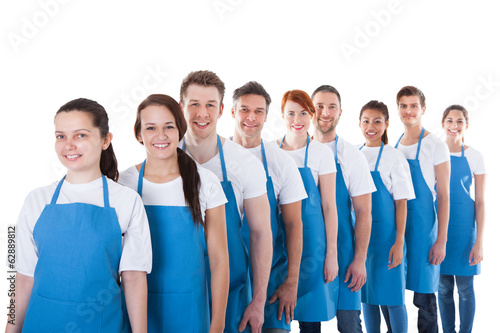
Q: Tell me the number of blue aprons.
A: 9